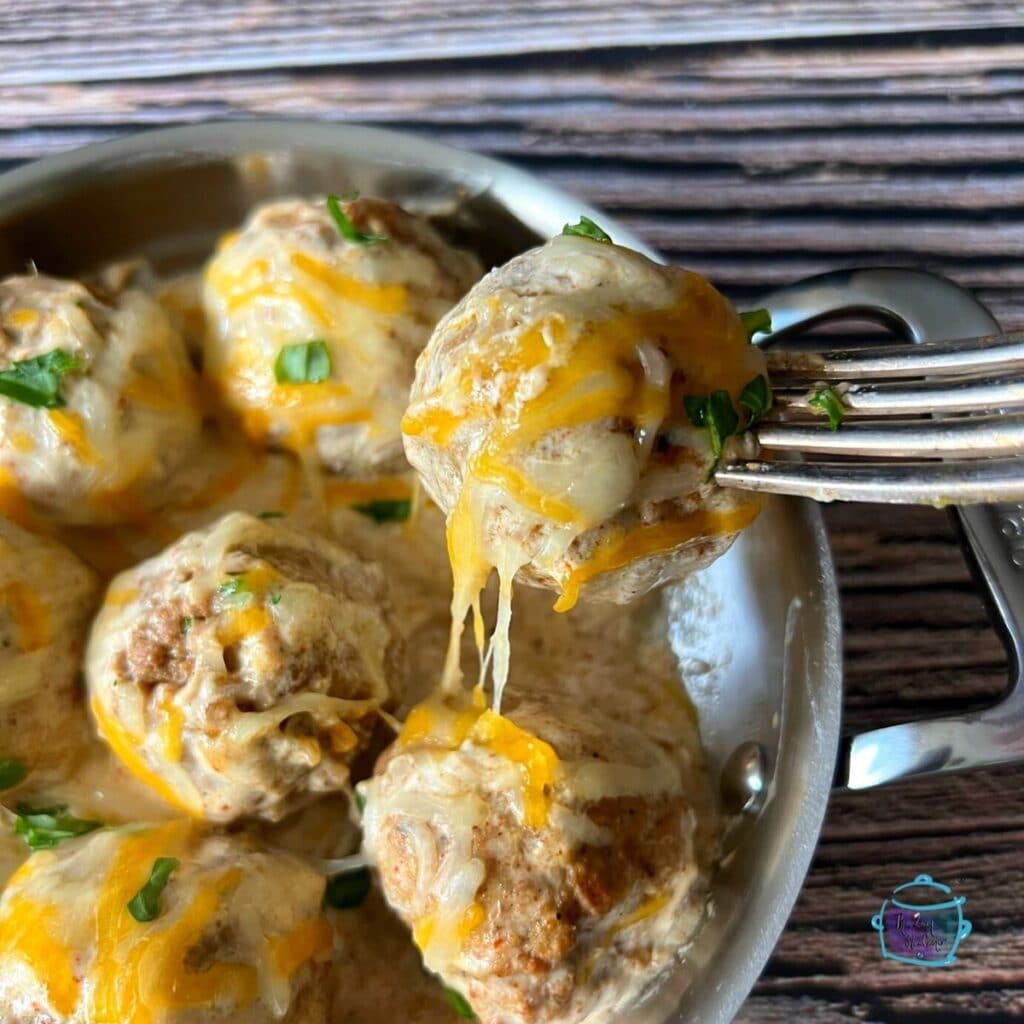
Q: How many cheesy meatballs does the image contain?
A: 7